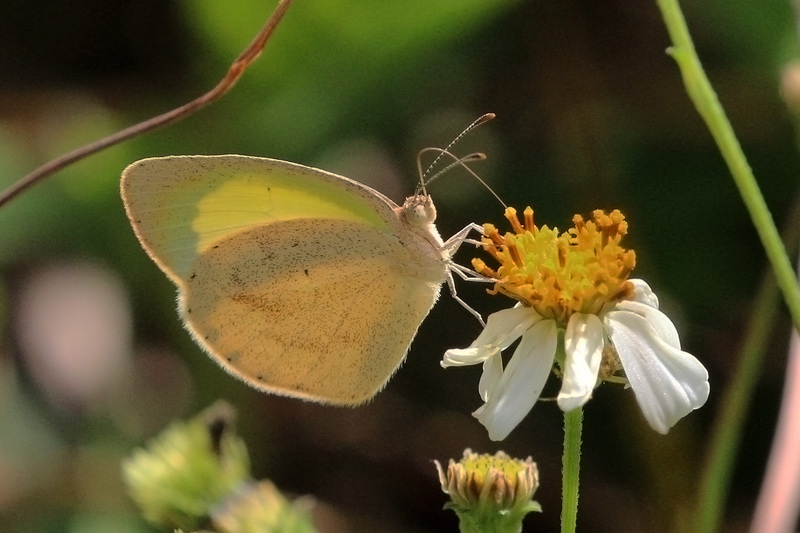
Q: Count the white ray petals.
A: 7